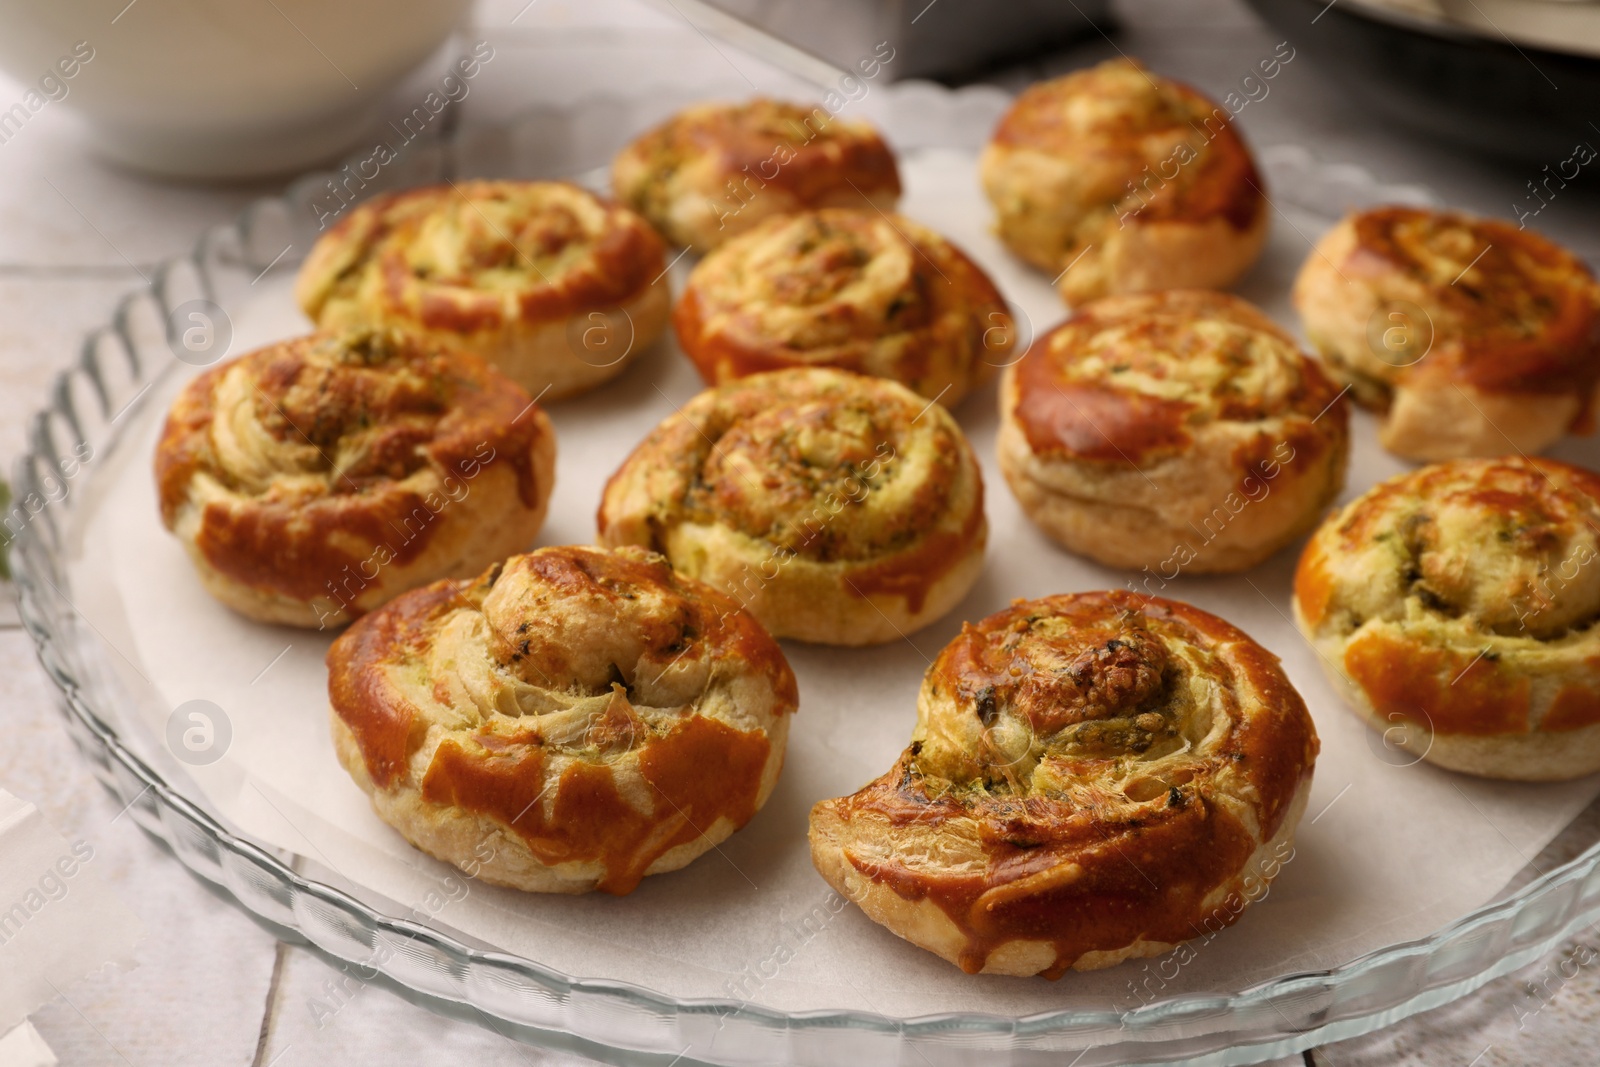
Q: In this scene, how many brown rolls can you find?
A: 11